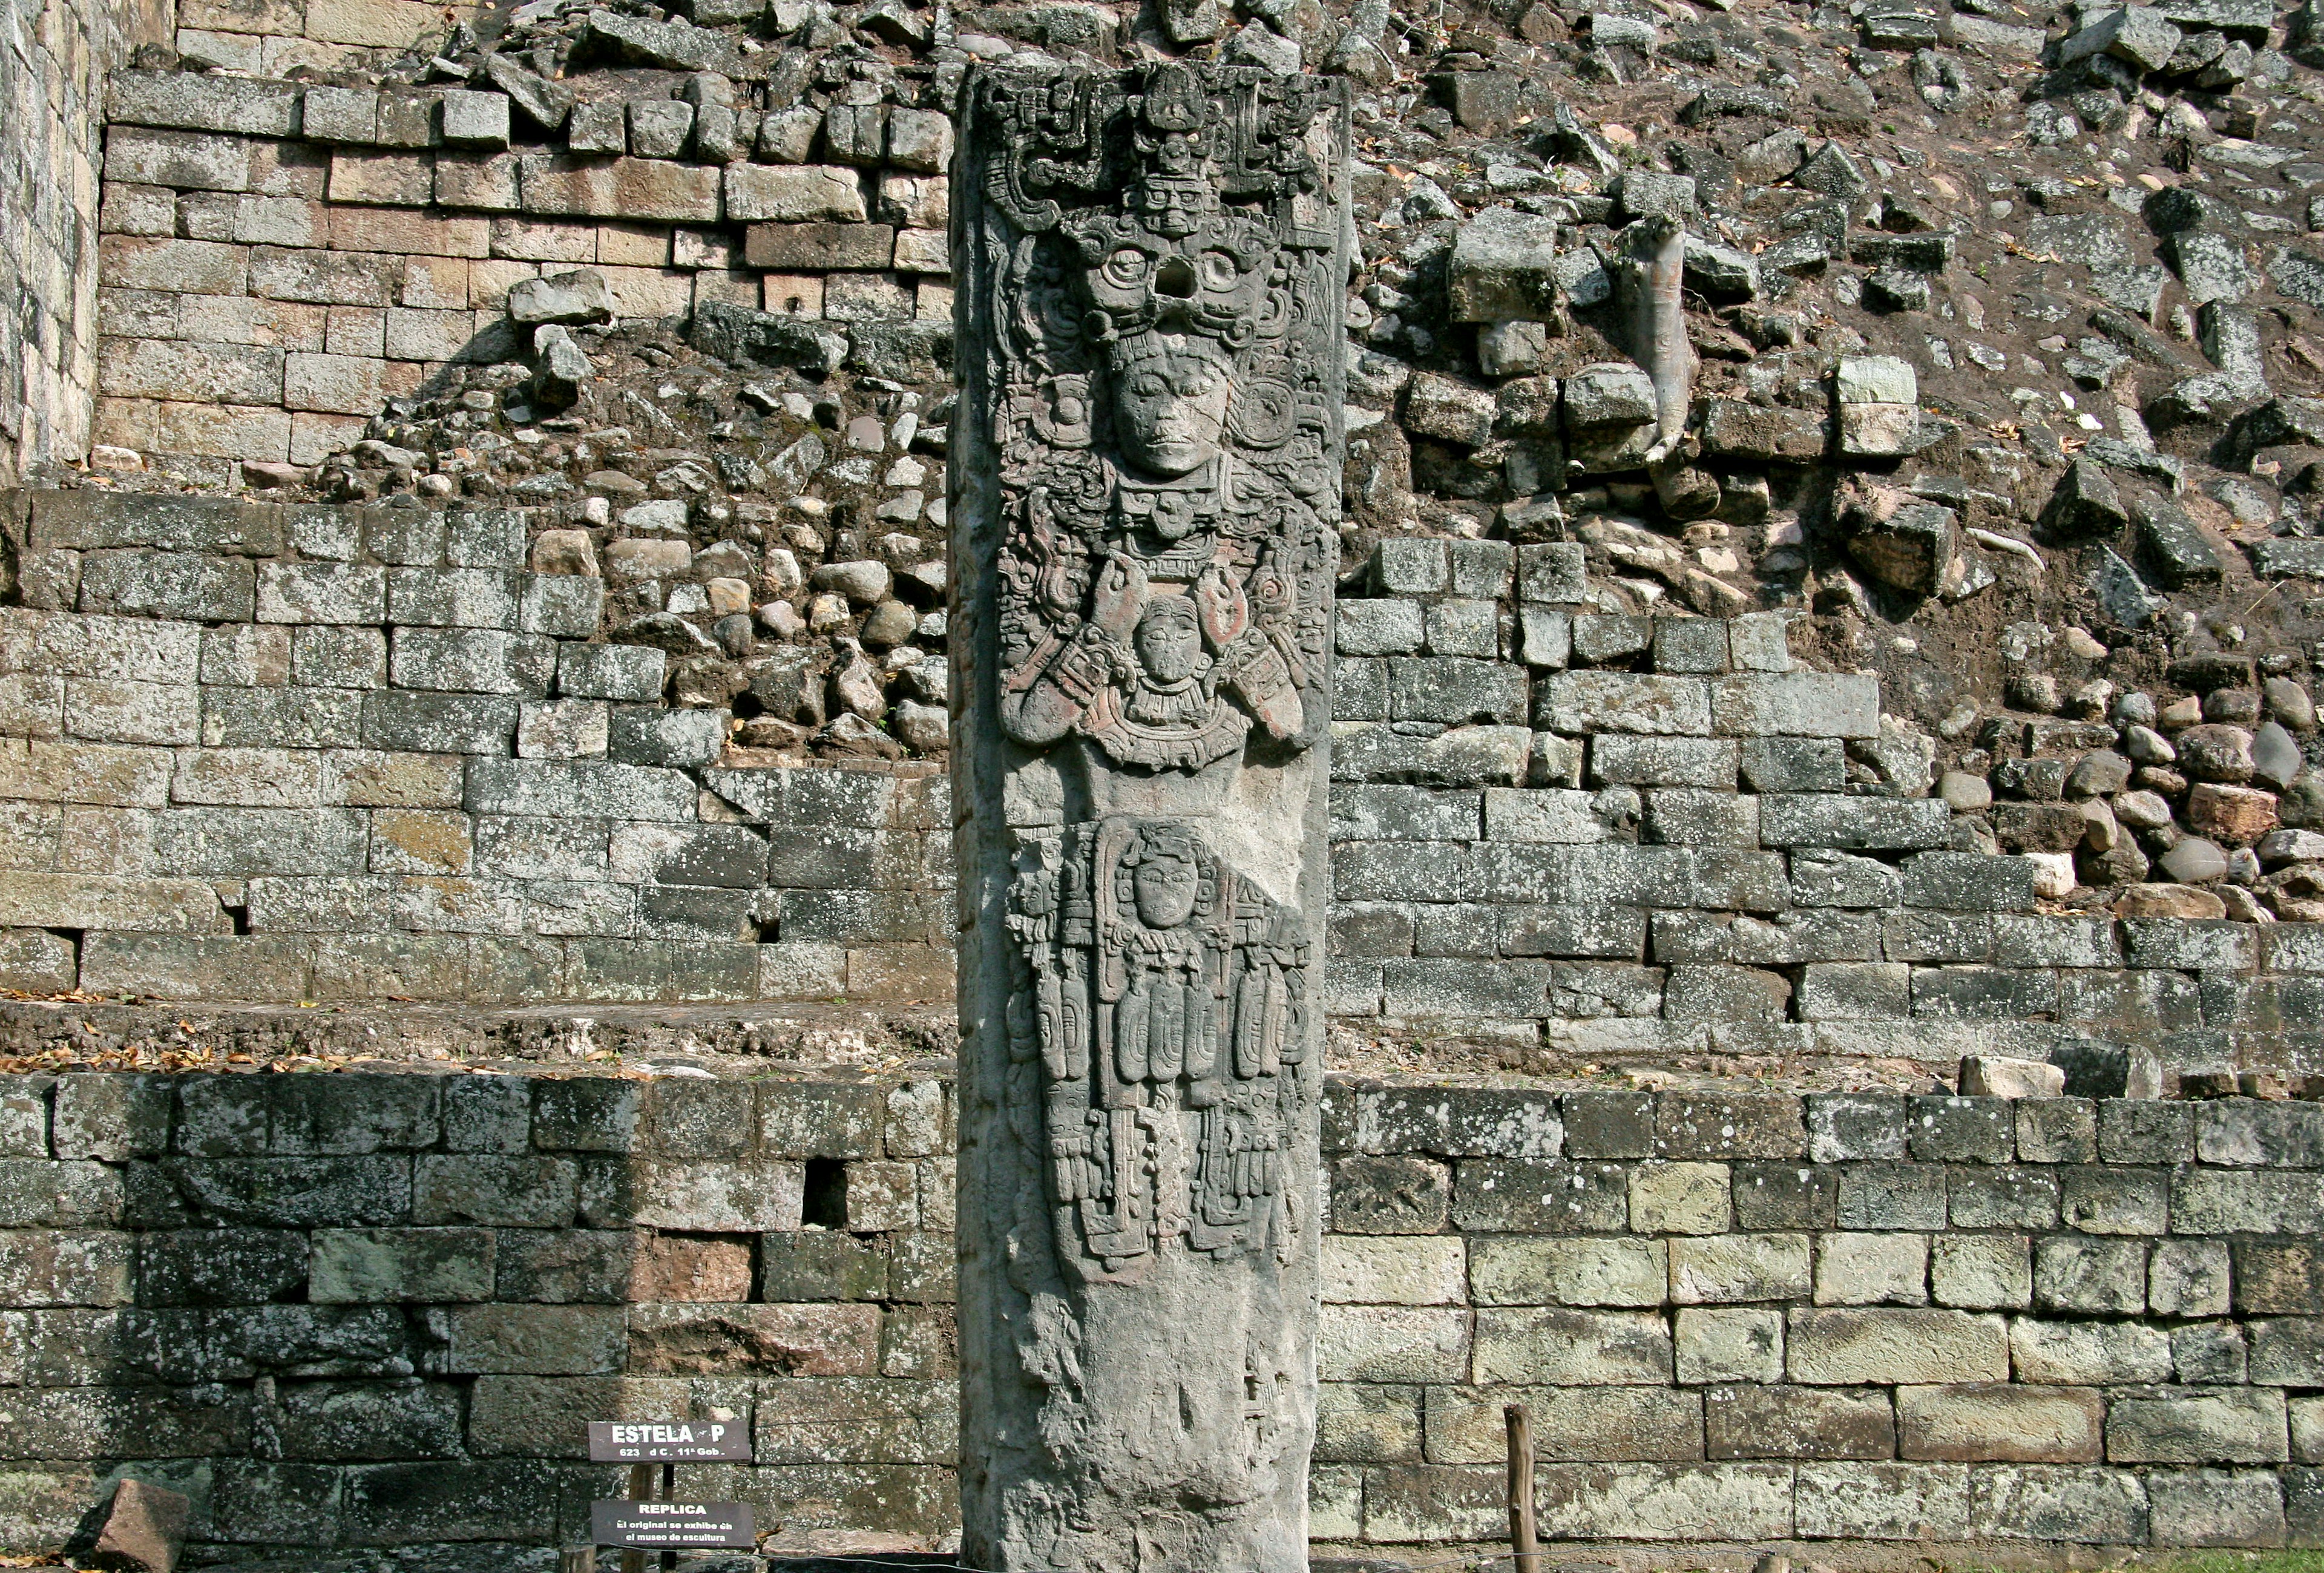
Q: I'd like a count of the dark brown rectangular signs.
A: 2